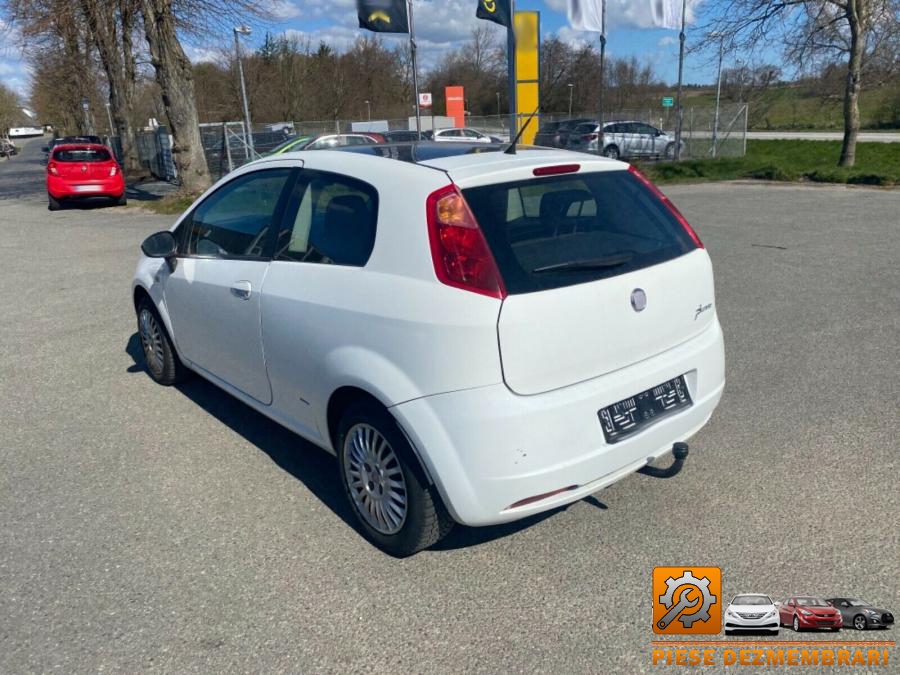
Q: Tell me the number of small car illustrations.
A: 3